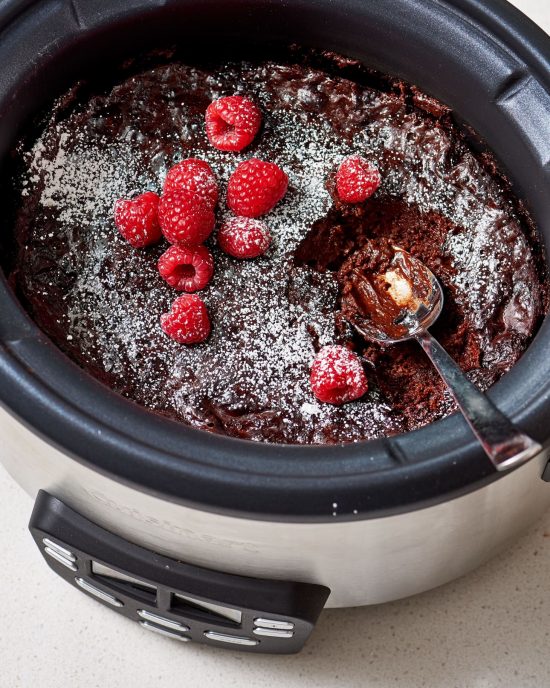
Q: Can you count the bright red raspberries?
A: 10